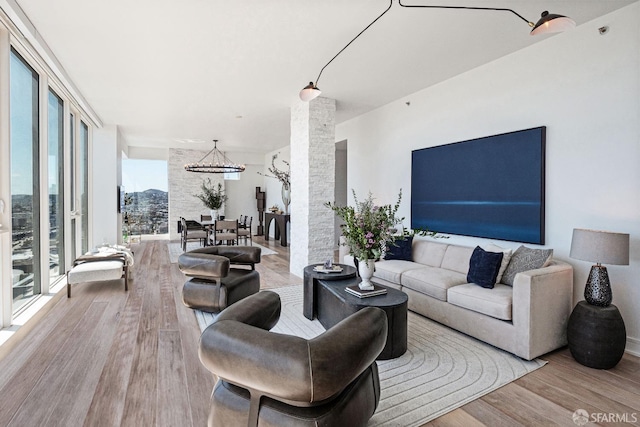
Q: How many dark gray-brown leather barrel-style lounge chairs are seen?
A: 2